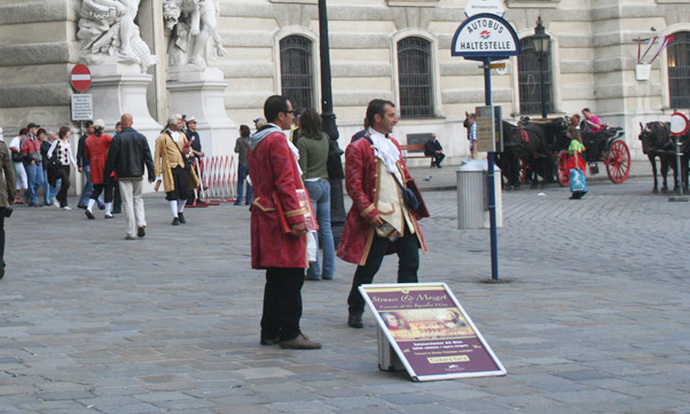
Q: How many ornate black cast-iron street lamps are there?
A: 2